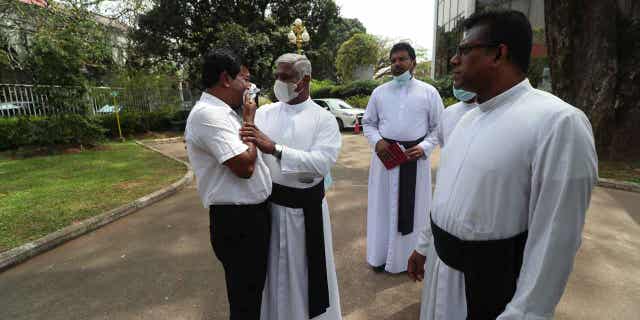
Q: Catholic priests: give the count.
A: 4